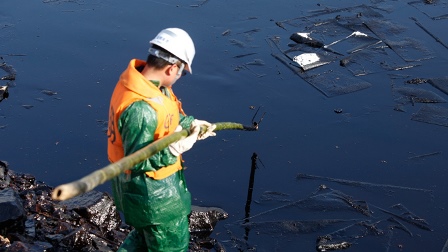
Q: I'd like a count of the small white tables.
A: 0